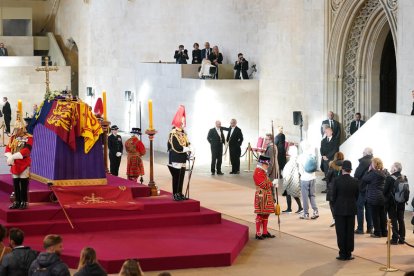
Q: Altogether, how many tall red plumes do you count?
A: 2